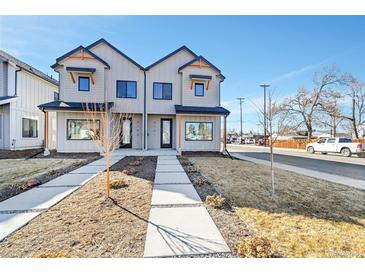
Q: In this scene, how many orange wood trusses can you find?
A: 2